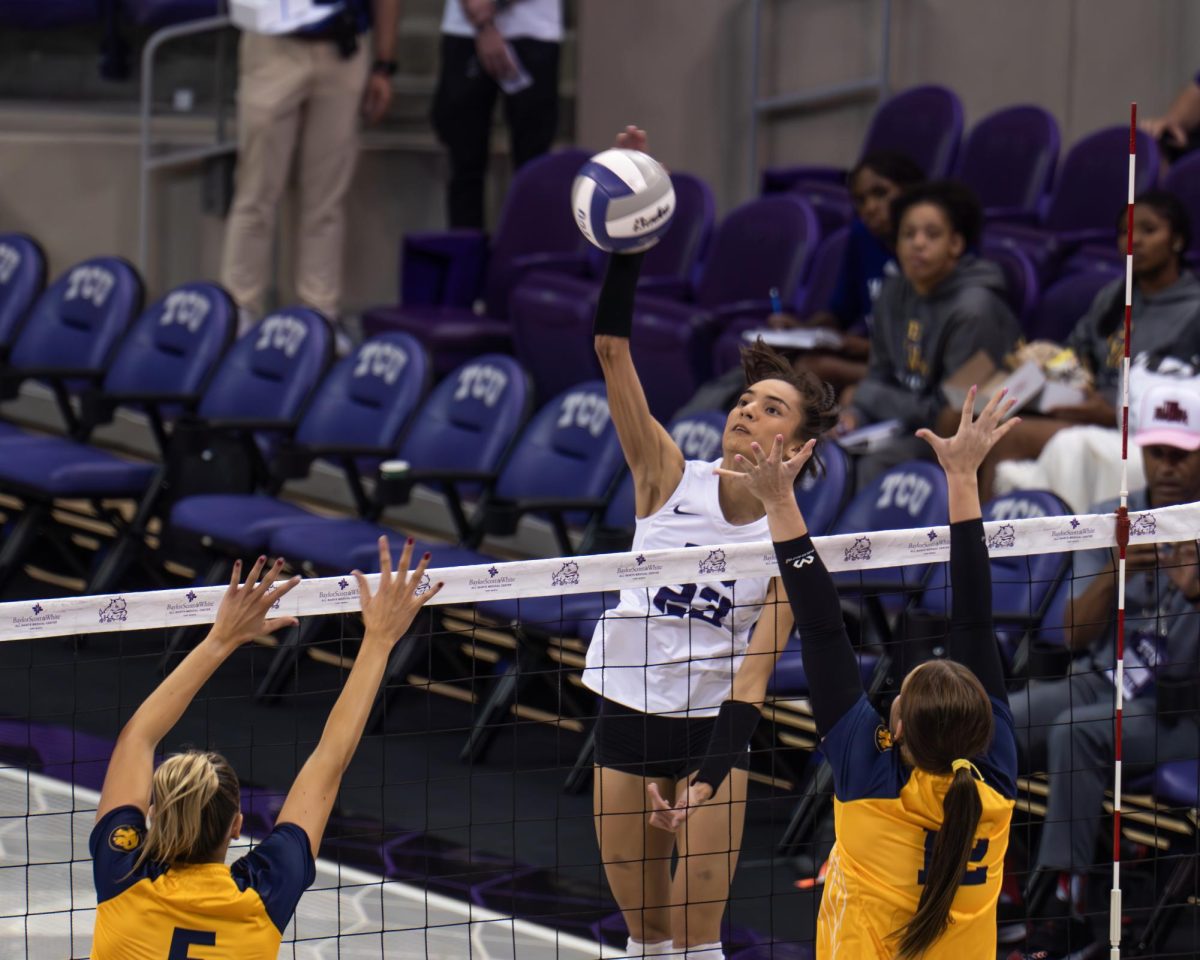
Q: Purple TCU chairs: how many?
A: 11